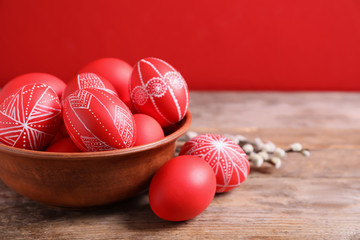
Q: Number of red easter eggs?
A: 10